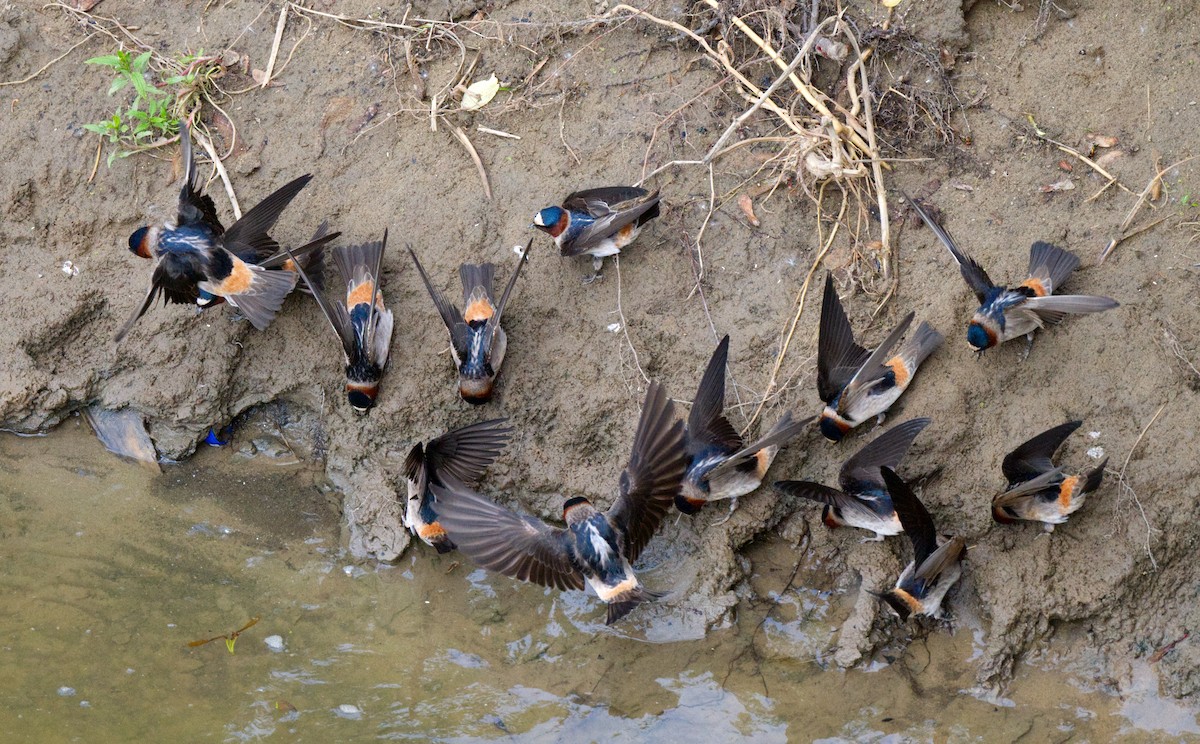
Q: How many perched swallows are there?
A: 11